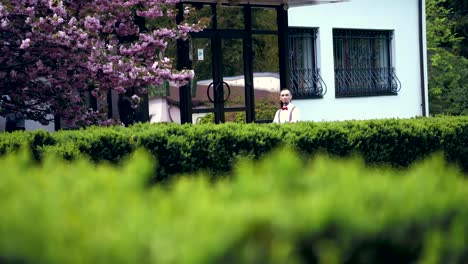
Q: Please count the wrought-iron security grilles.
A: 2